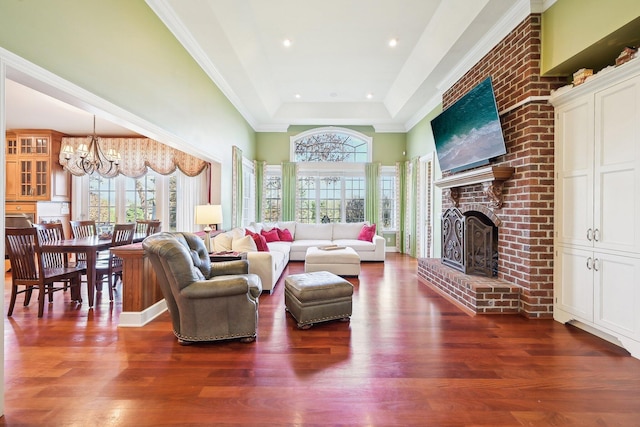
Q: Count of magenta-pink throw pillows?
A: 4